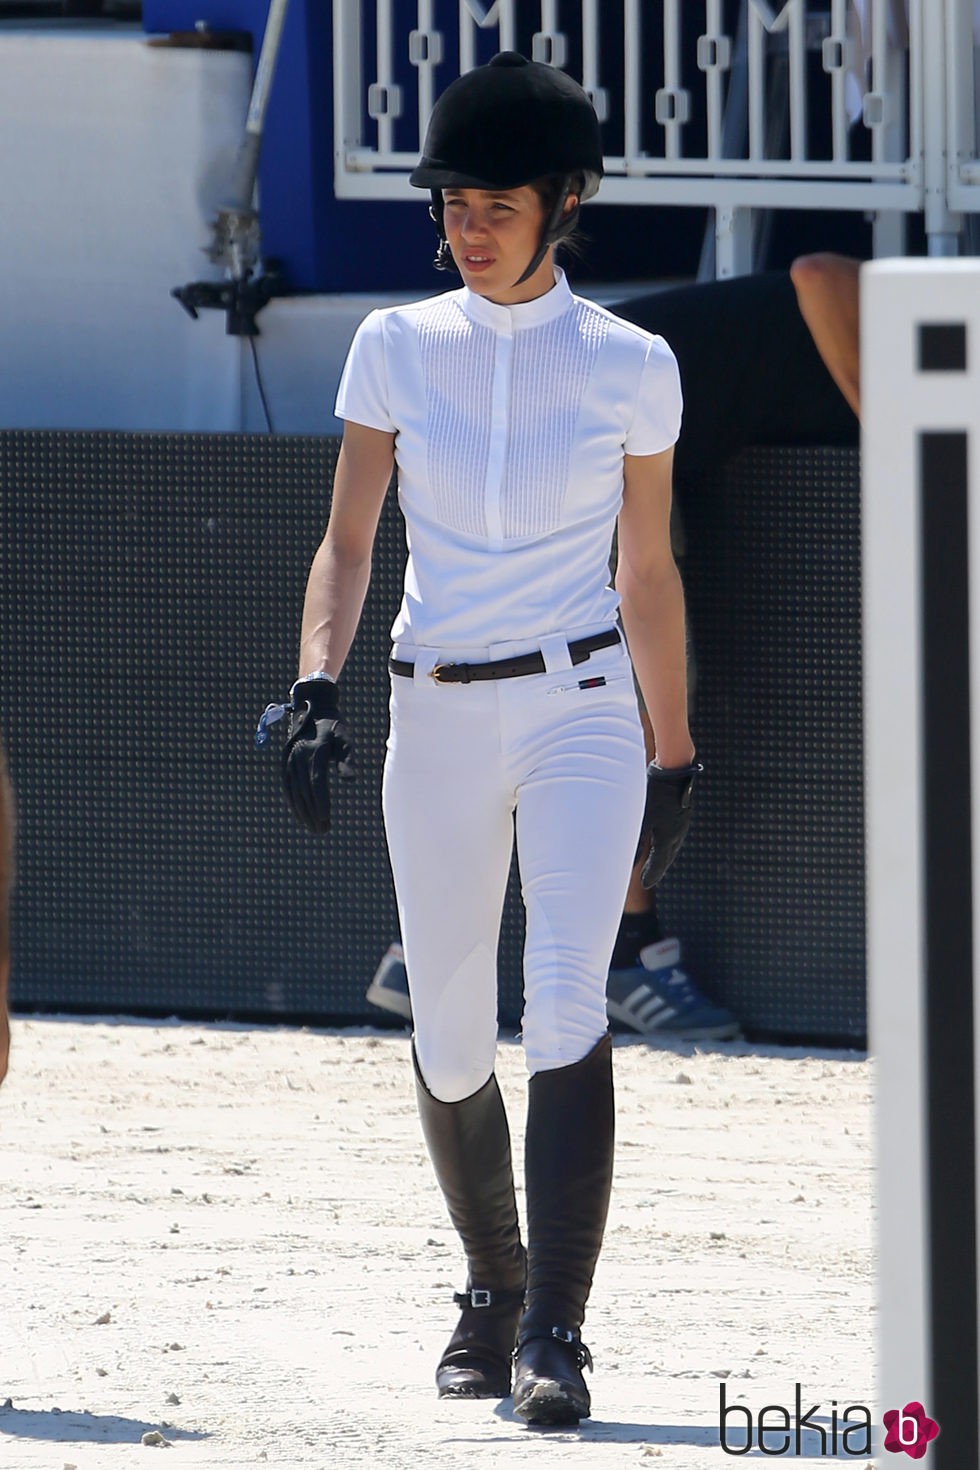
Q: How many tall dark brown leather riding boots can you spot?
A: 2